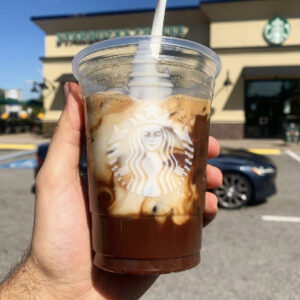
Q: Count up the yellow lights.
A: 3